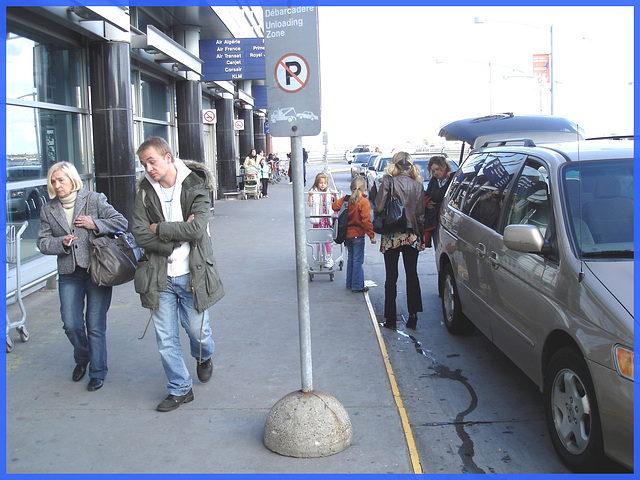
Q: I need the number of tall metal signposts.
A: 1